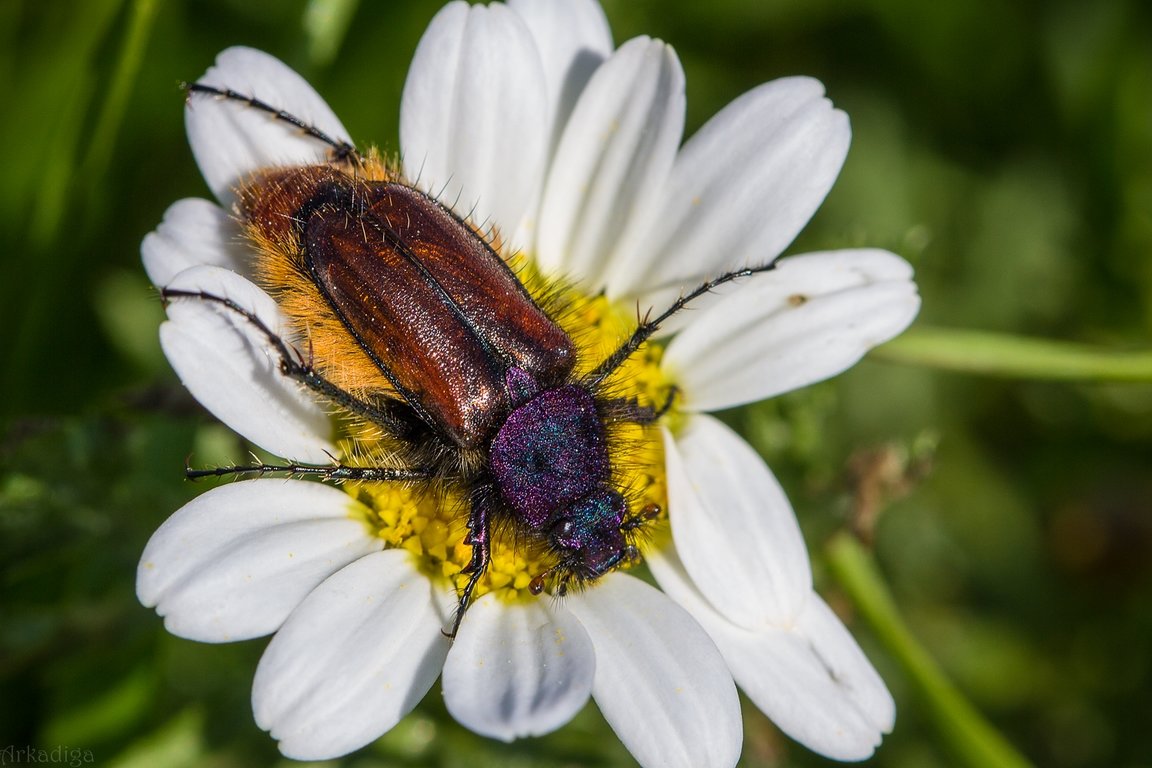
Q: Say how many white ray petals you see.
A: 14